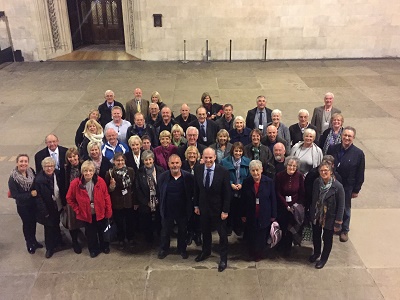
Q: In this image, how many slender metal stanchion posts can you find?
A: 4